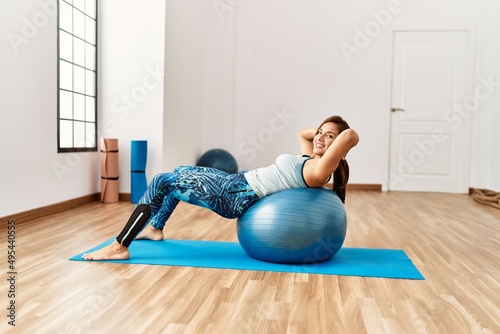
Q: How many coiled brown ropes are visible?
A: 1